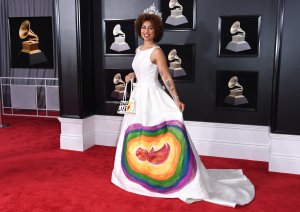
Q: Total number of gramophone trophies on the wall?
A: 7